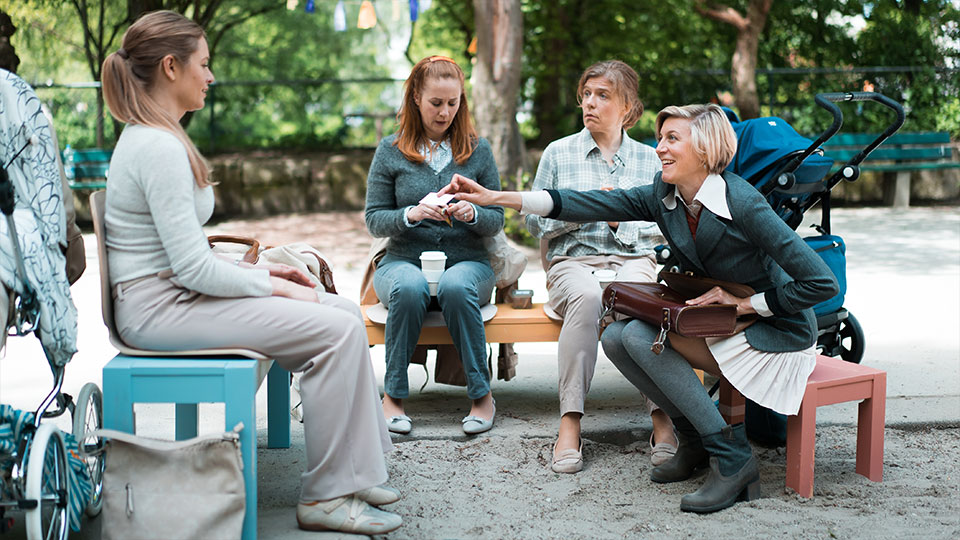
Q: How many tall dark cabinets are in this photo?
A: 0